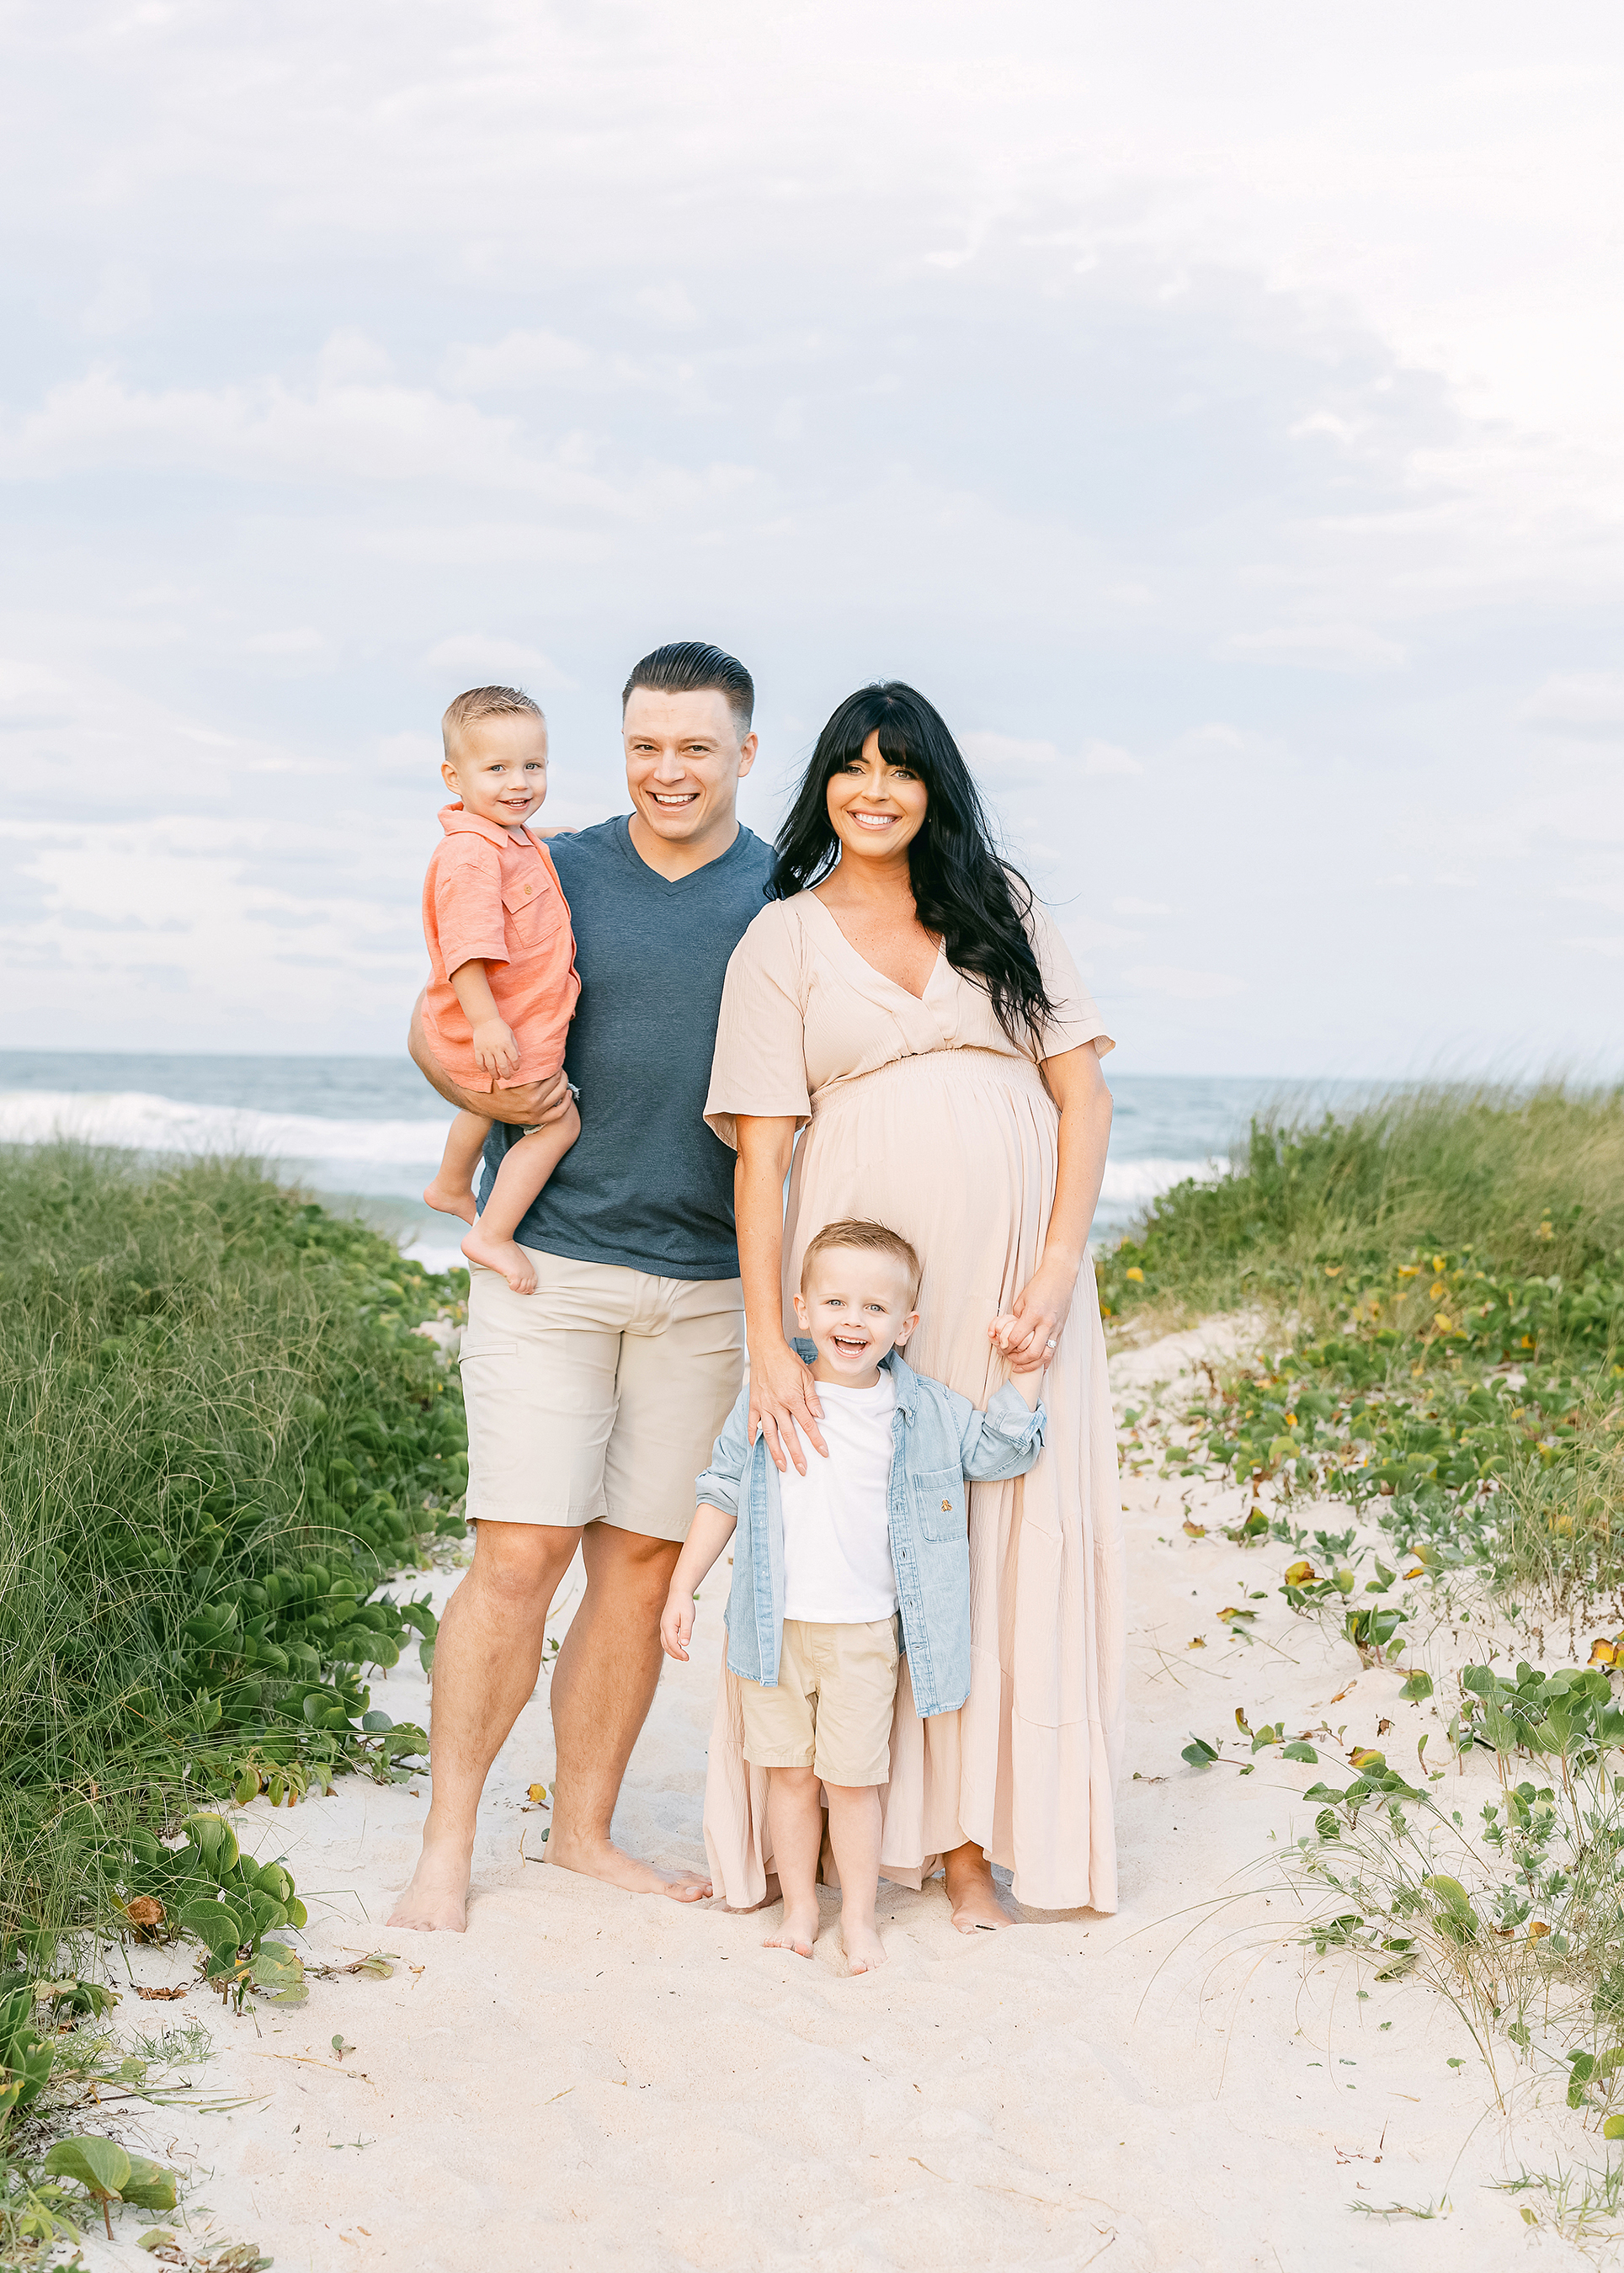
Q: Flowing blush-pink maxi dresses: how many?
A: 1